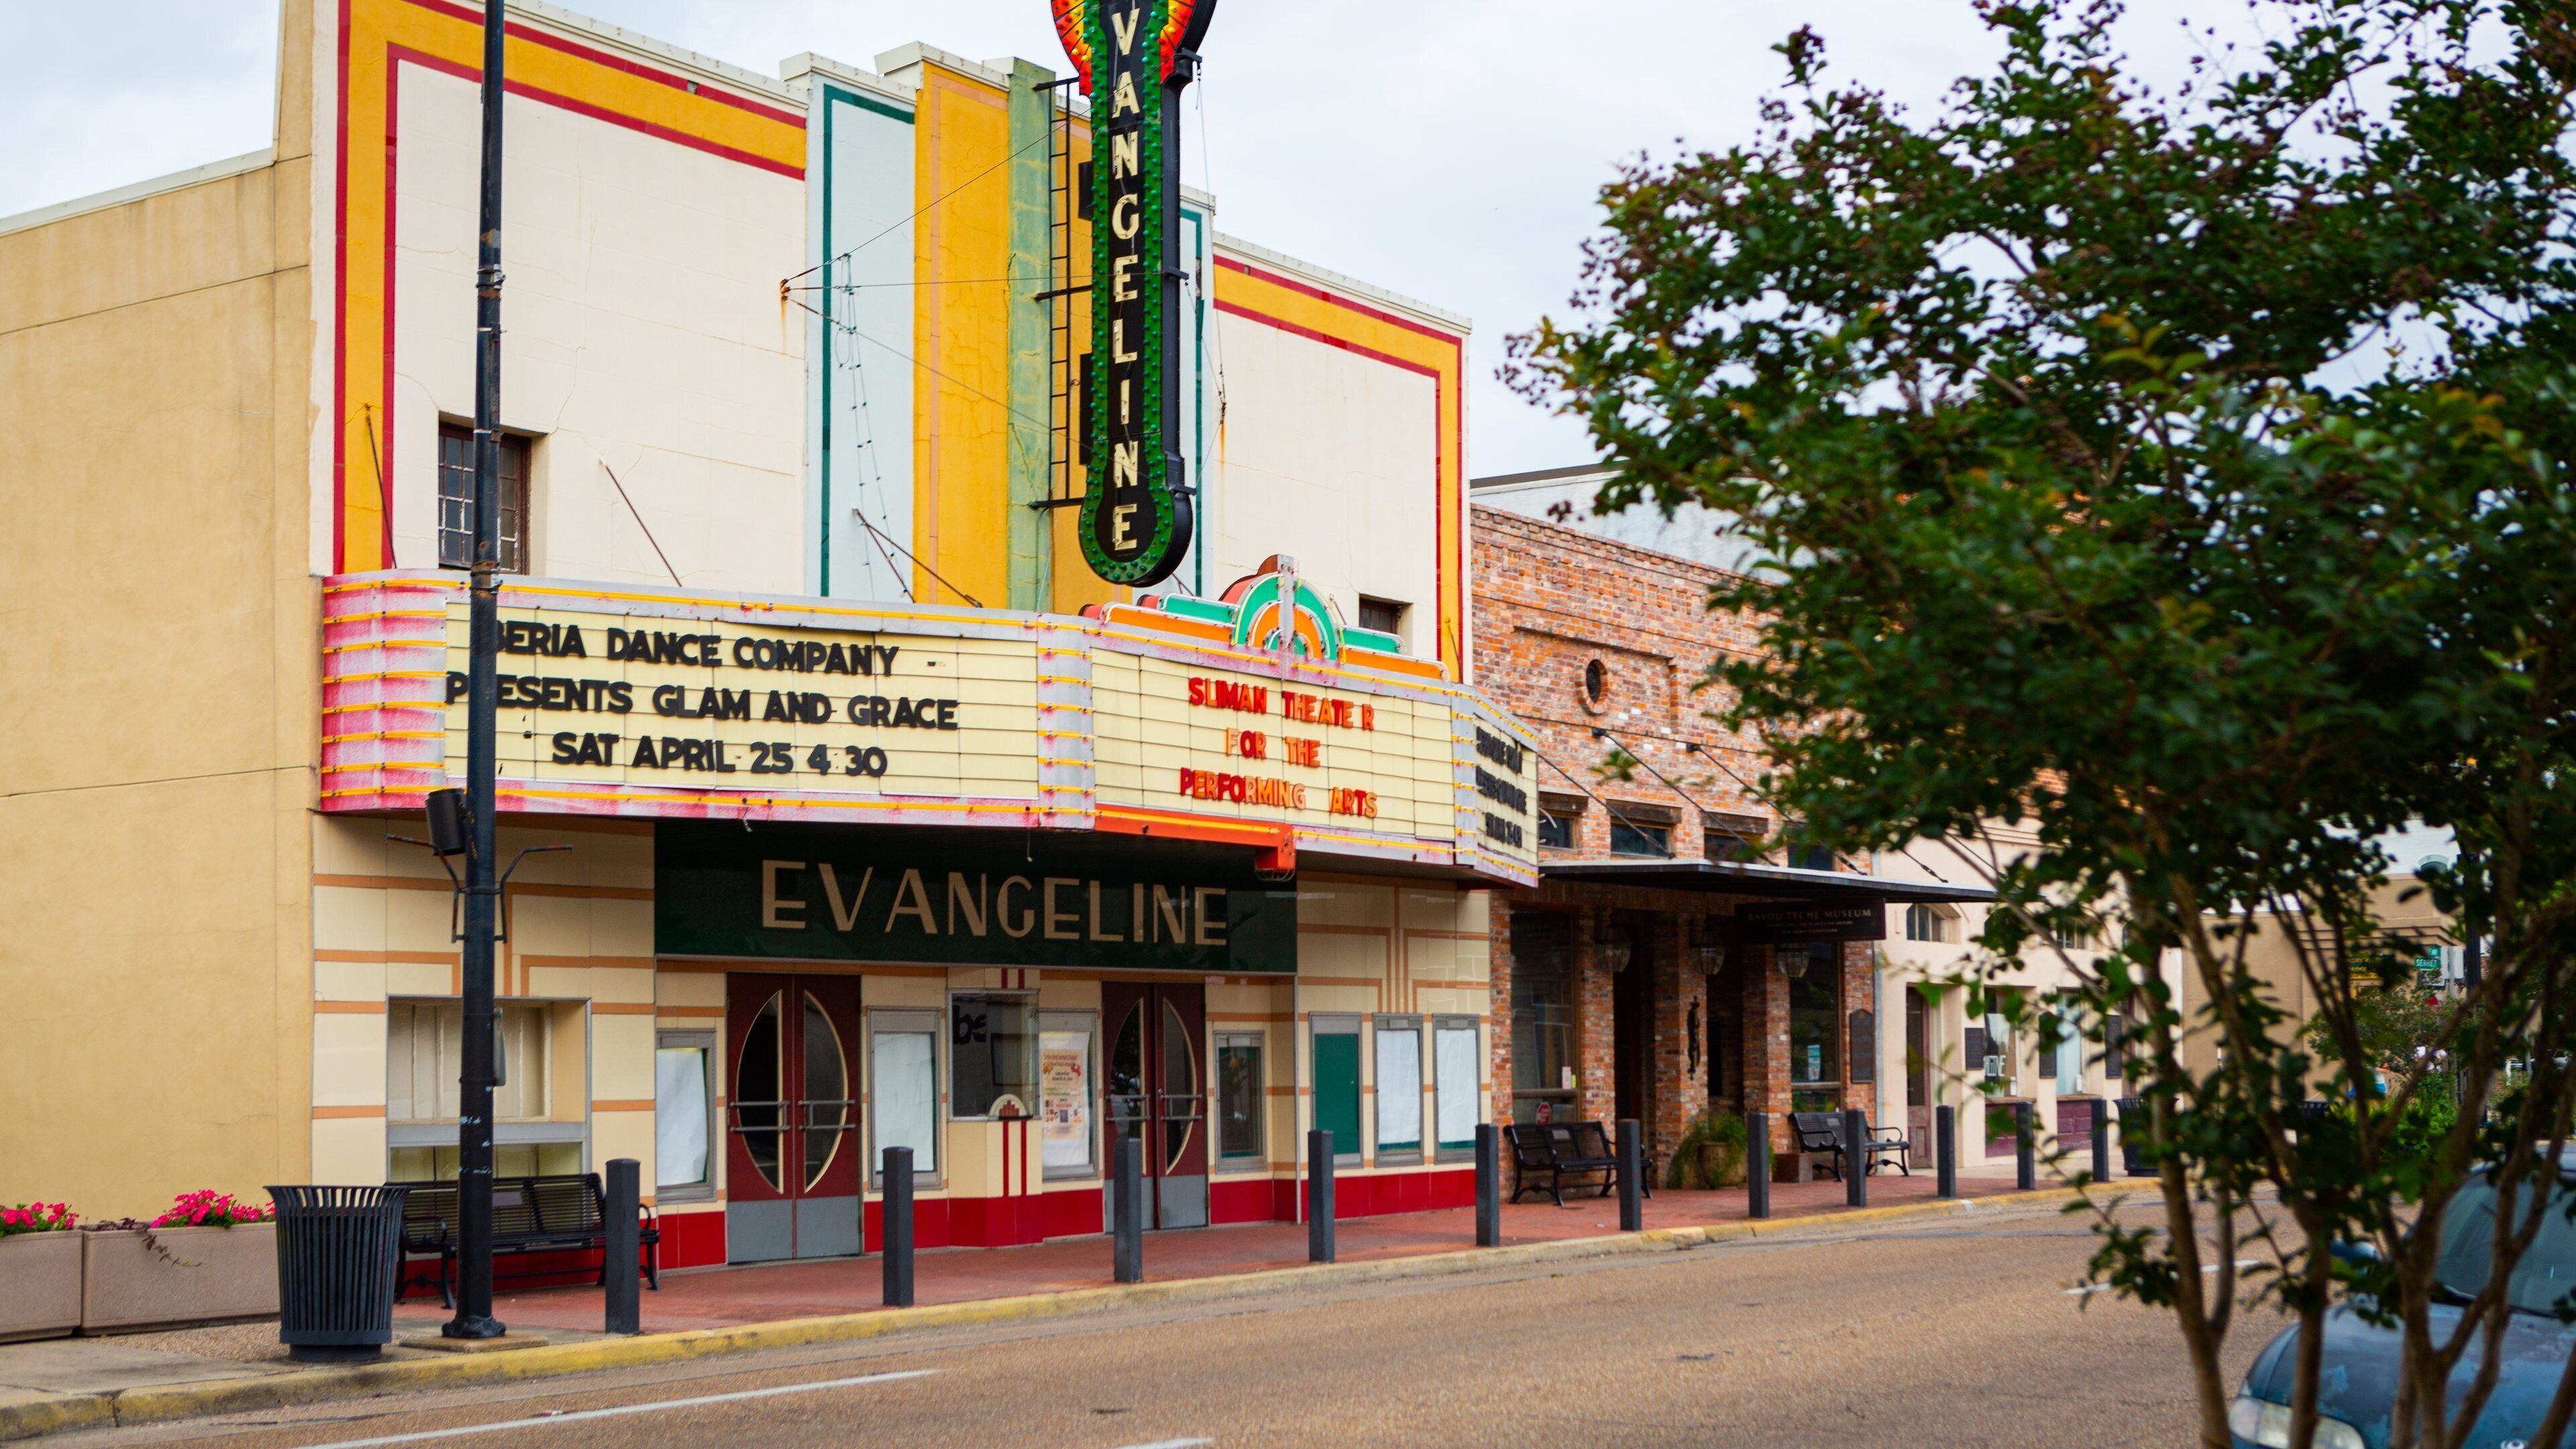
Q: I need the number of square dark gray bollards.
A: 11